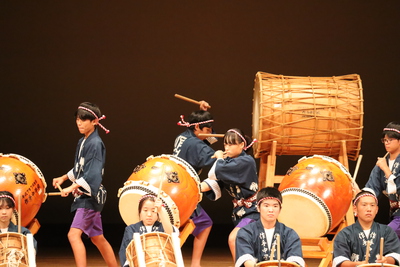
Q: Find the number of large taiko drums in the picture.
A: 4